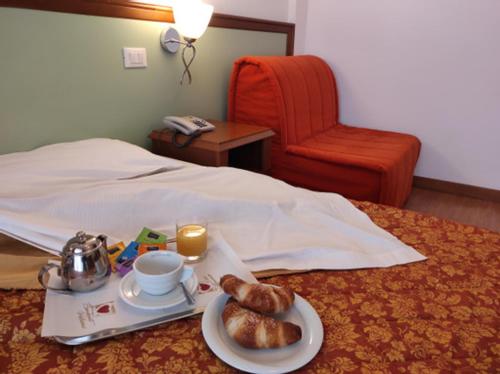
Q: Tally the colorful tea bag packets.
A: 5